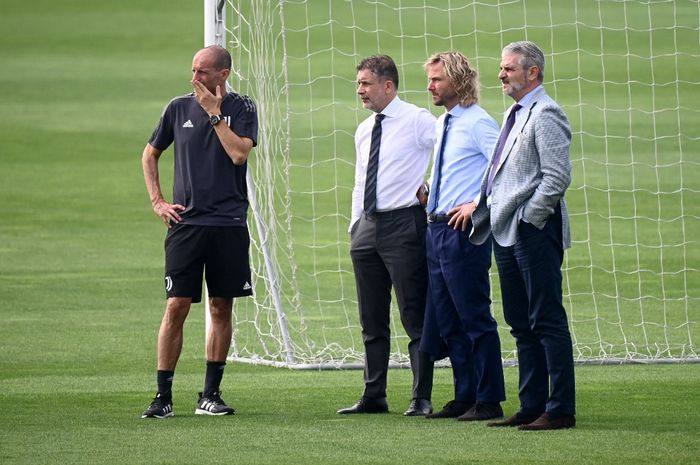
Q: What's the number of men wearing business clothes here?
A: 3